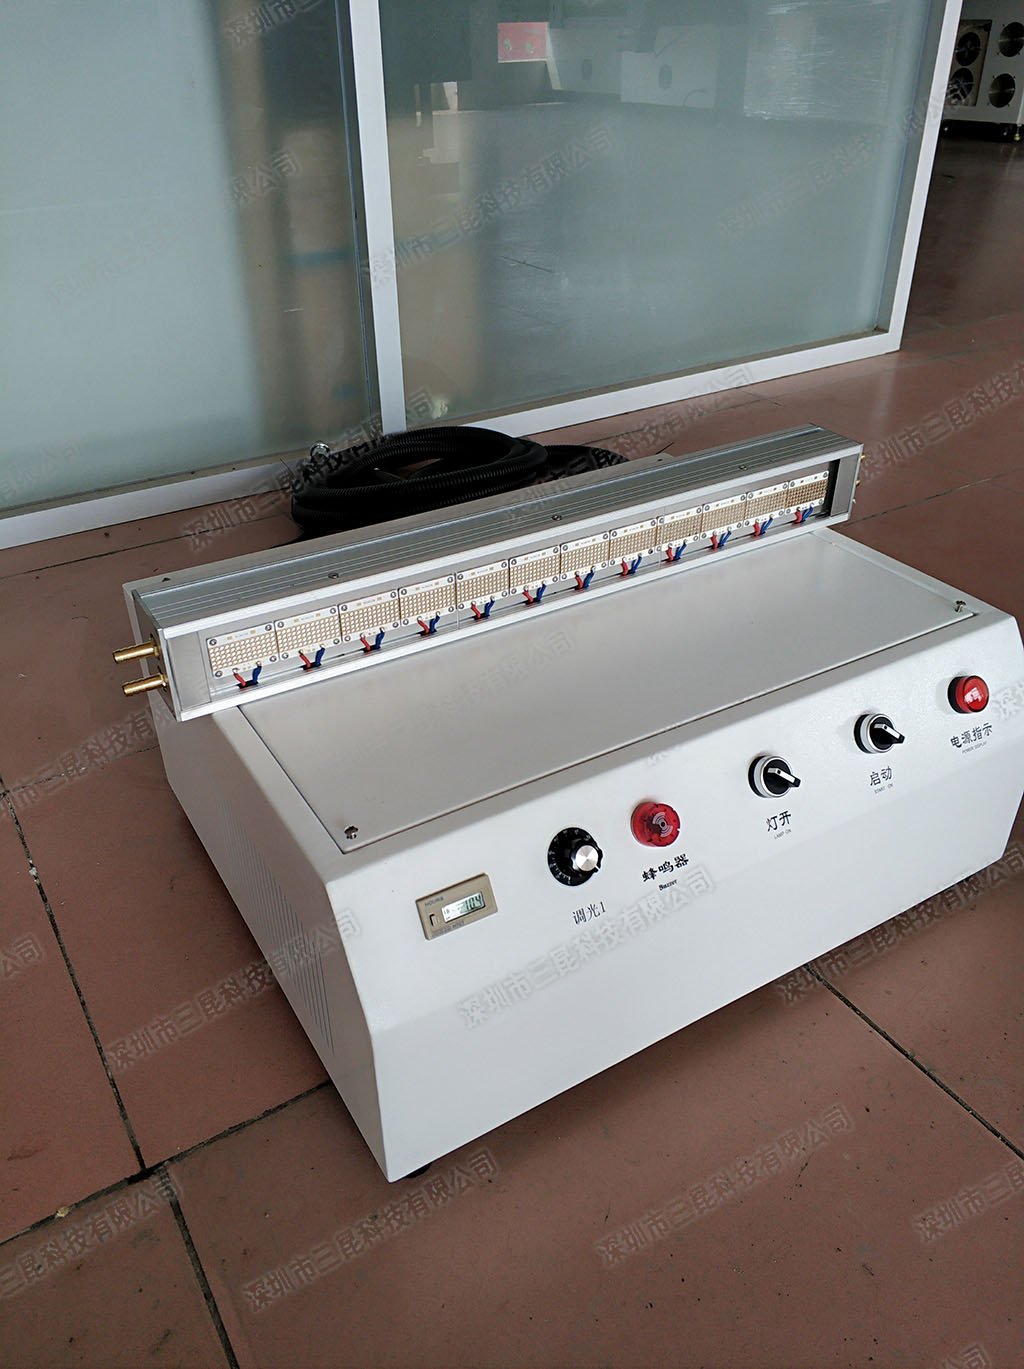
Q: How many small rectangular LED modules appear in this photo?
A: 12